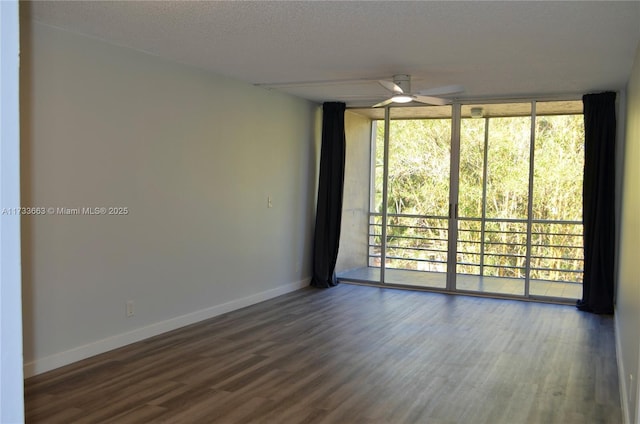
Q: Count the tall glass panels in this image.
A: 4